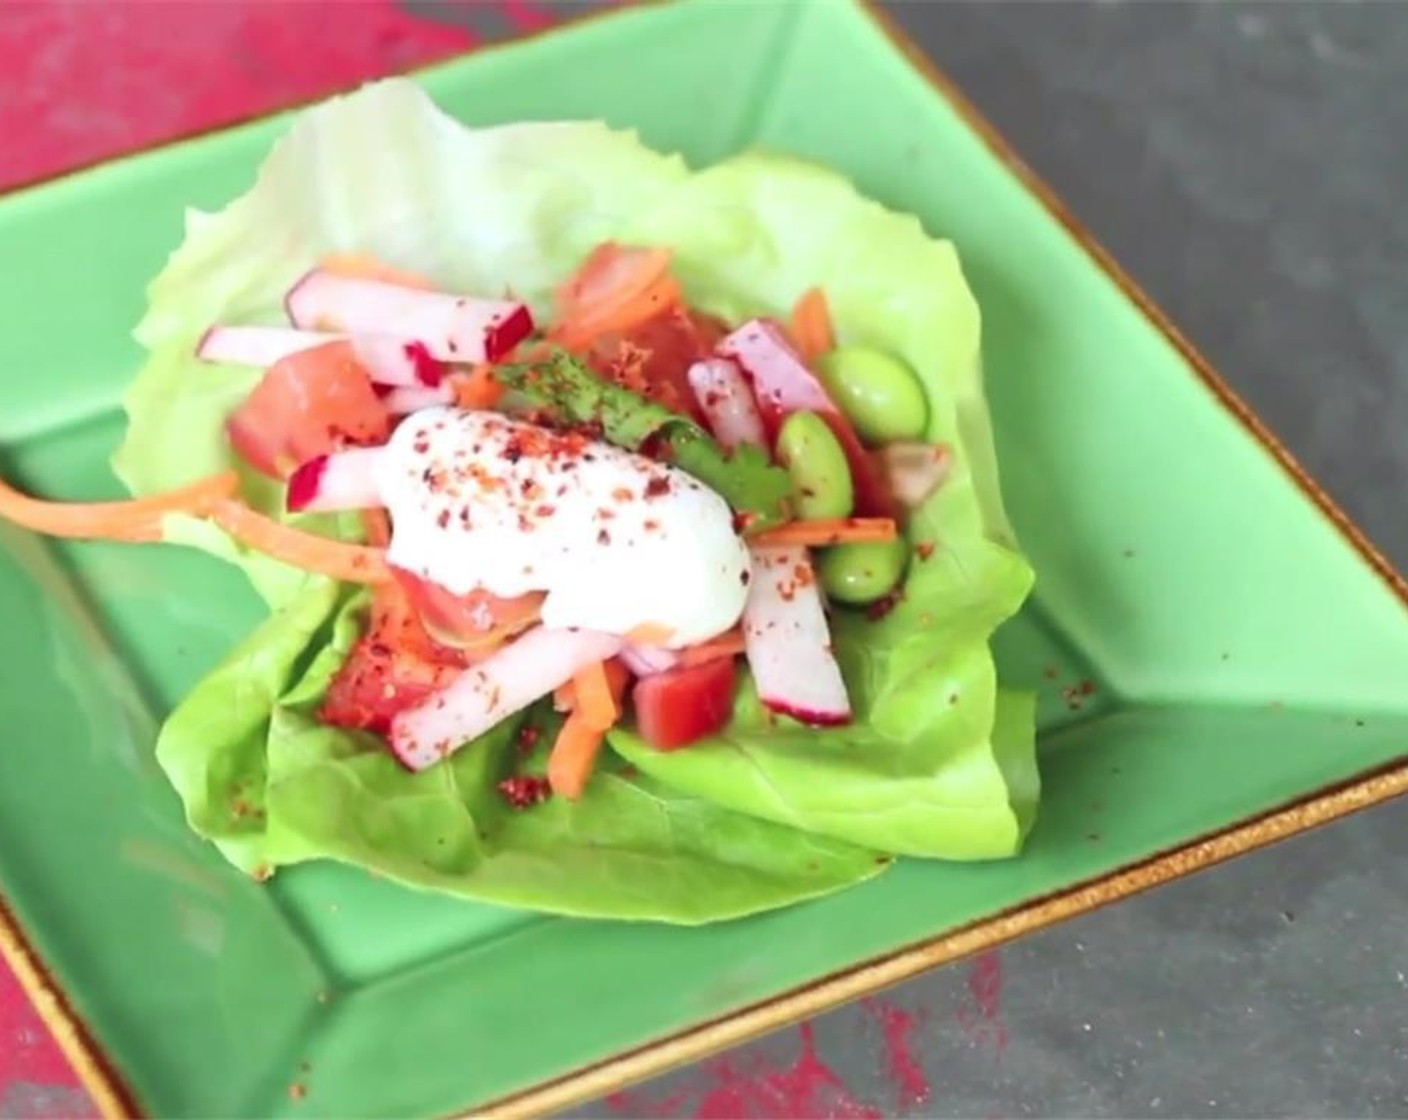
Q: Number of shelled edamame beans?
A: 3